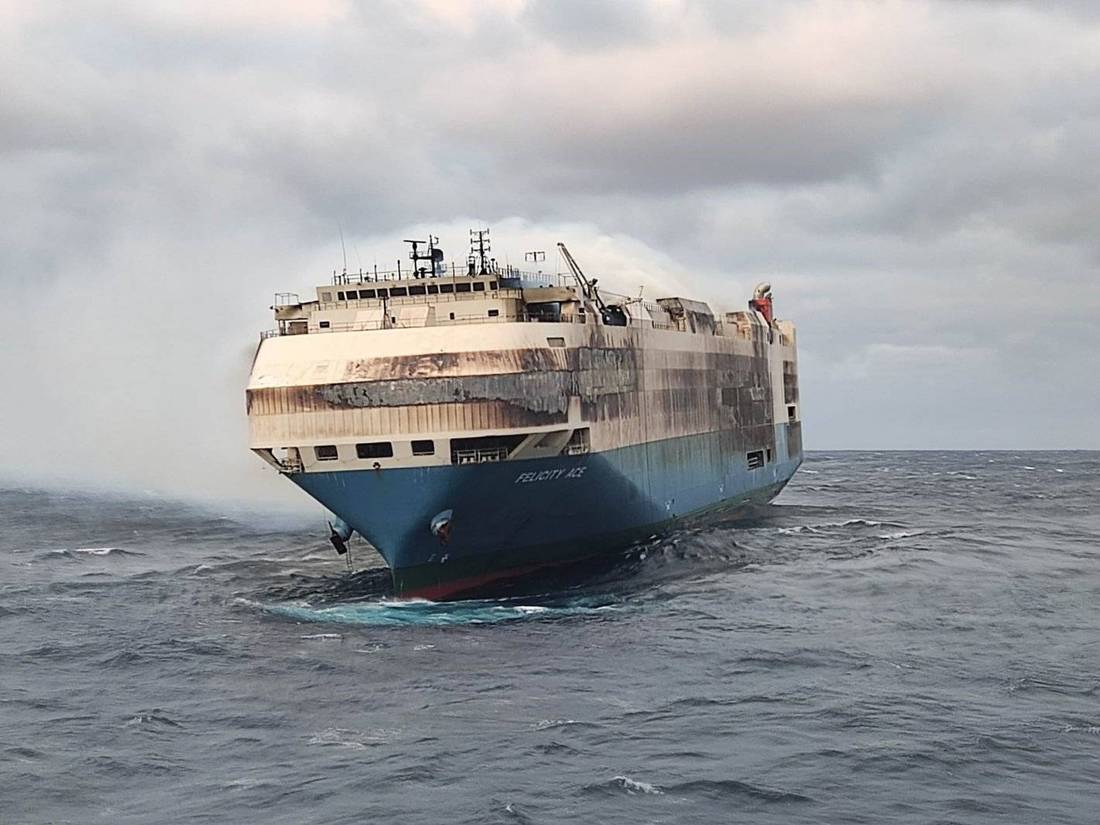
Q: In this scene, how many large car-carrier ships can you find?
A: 1